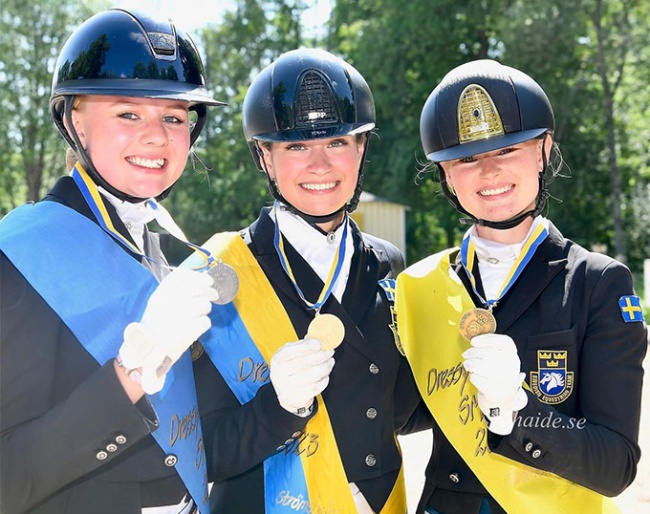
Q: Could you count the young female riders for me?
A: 3